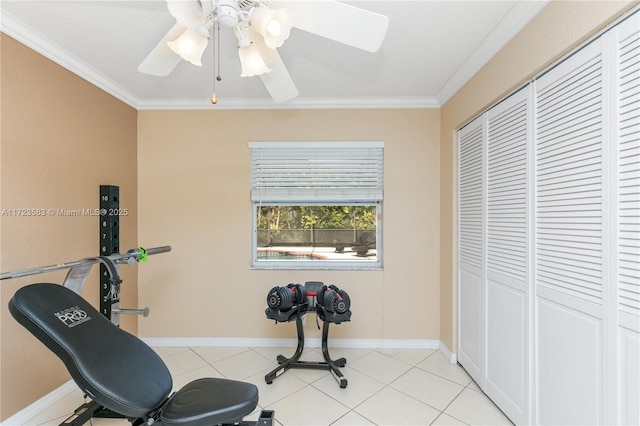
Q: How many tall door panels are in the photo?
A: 4